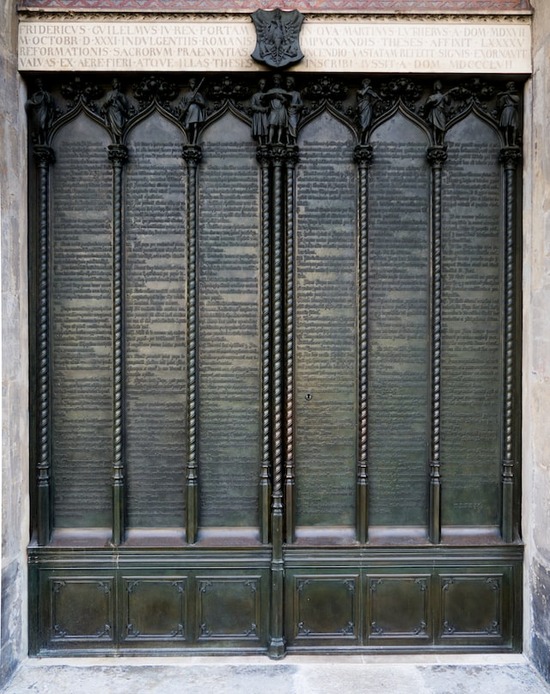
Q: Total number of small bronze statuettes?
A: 9